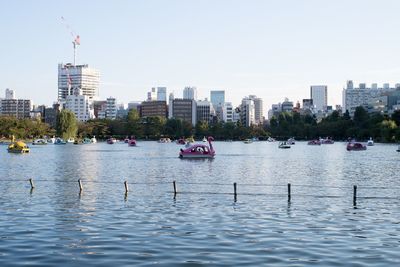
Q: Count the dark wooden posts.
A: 7